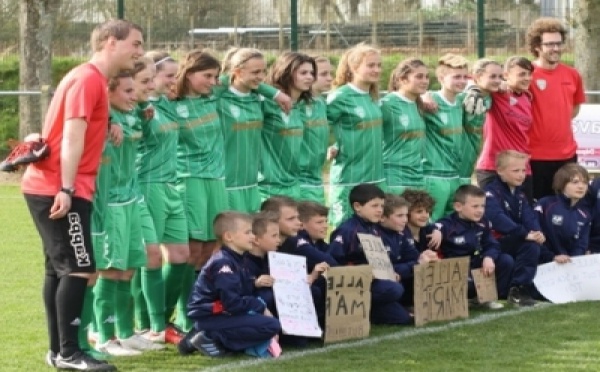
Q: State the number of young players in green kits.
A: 11